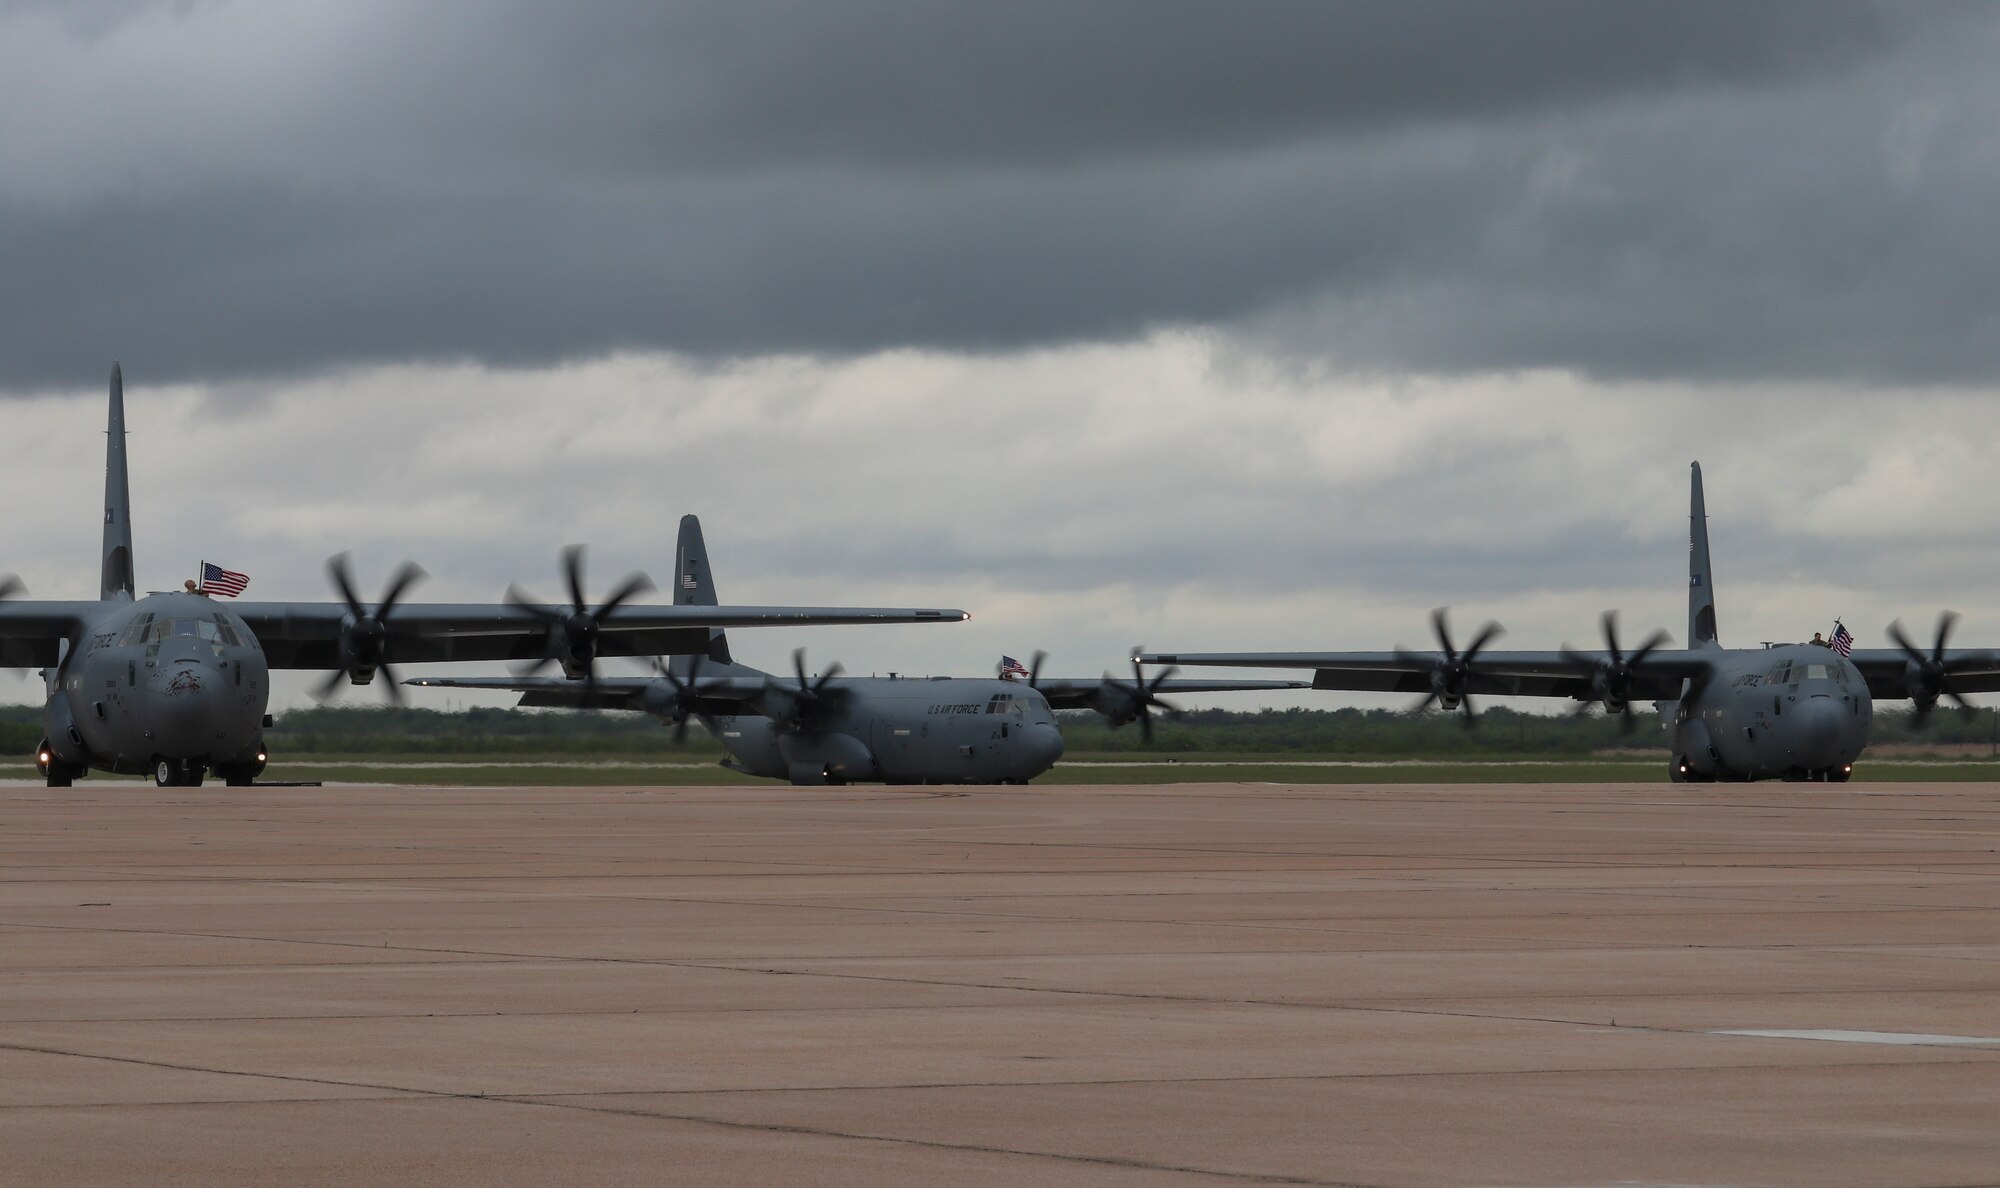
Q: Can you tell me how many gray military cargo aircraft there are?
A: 3